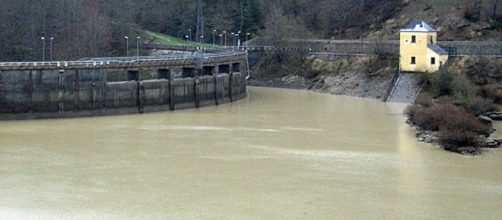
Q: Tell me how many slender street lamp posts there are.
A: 14